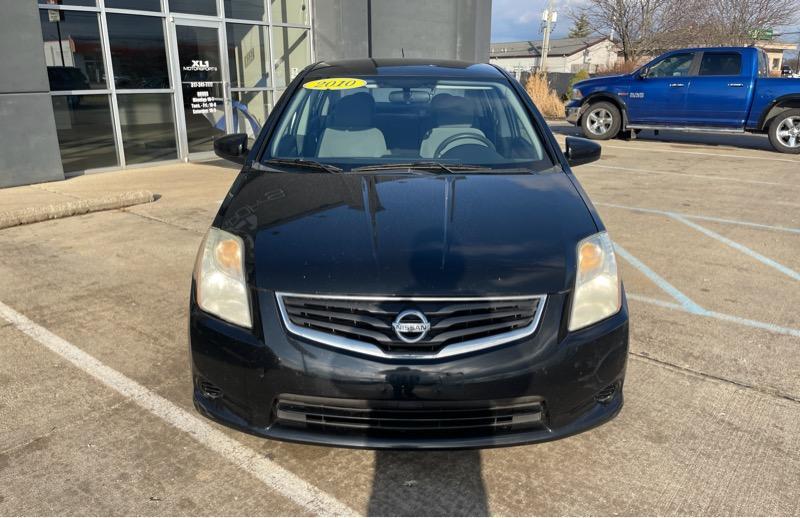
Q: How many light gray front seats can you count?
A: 2